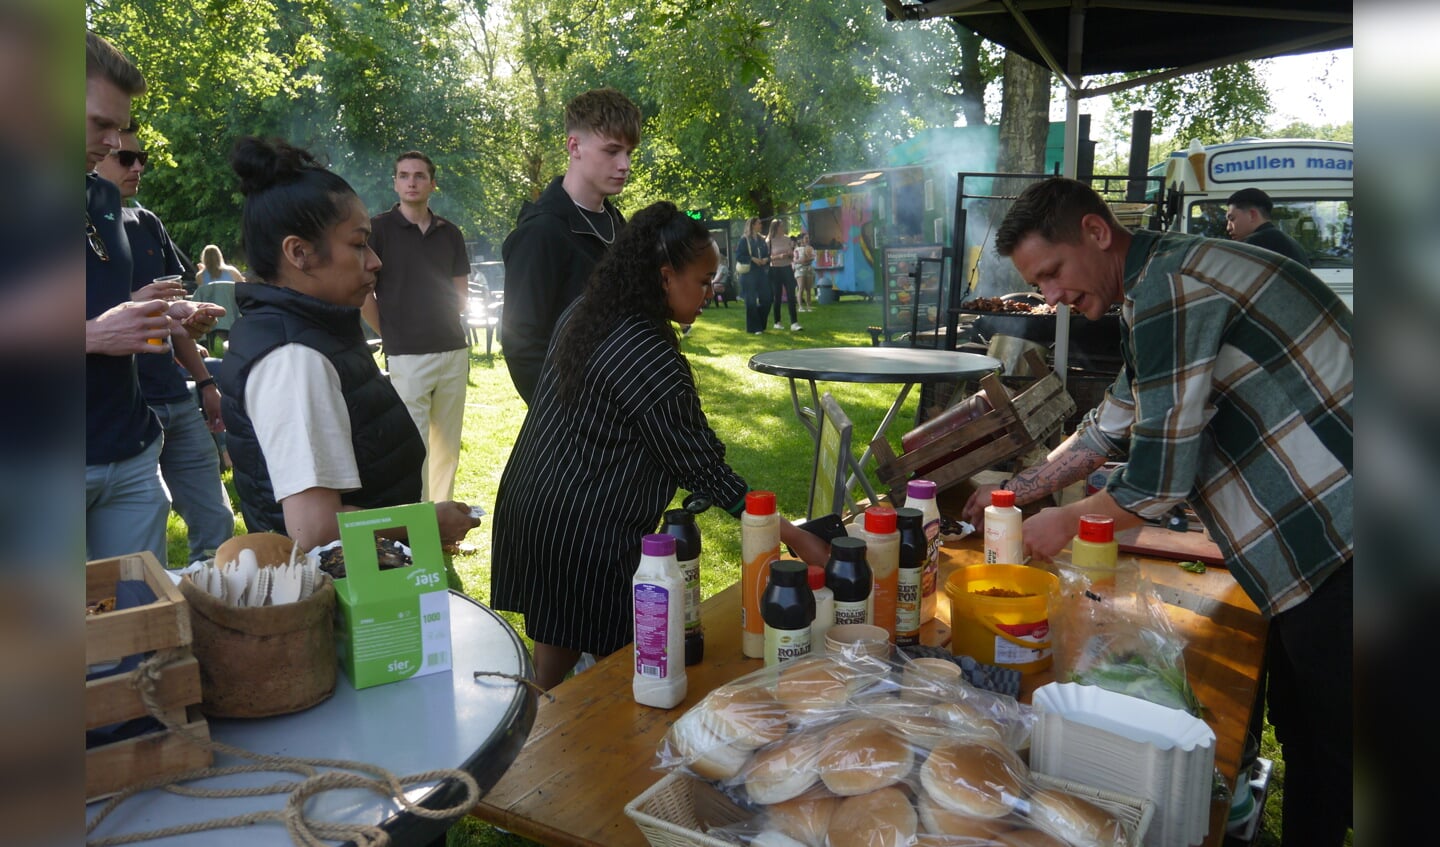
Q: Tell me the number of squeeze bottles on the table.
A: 11